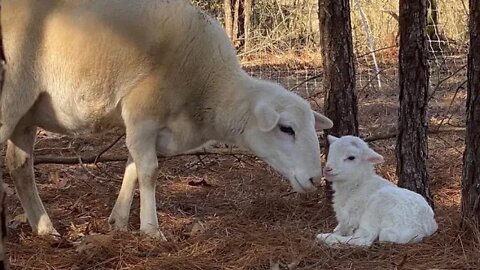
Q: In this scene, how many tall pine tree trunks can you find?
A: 3